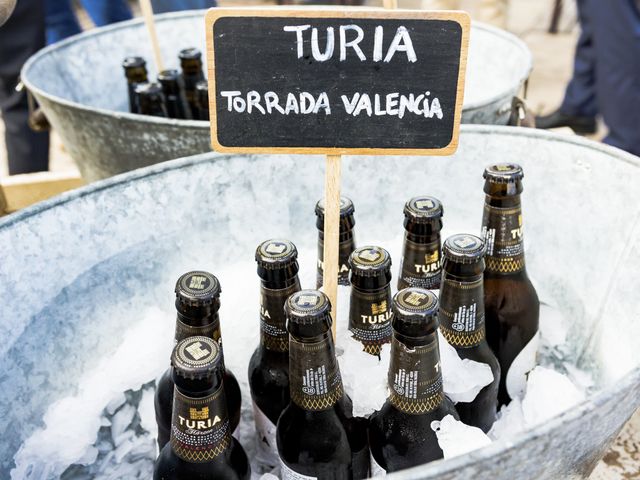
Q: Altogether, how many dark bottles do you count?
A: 15